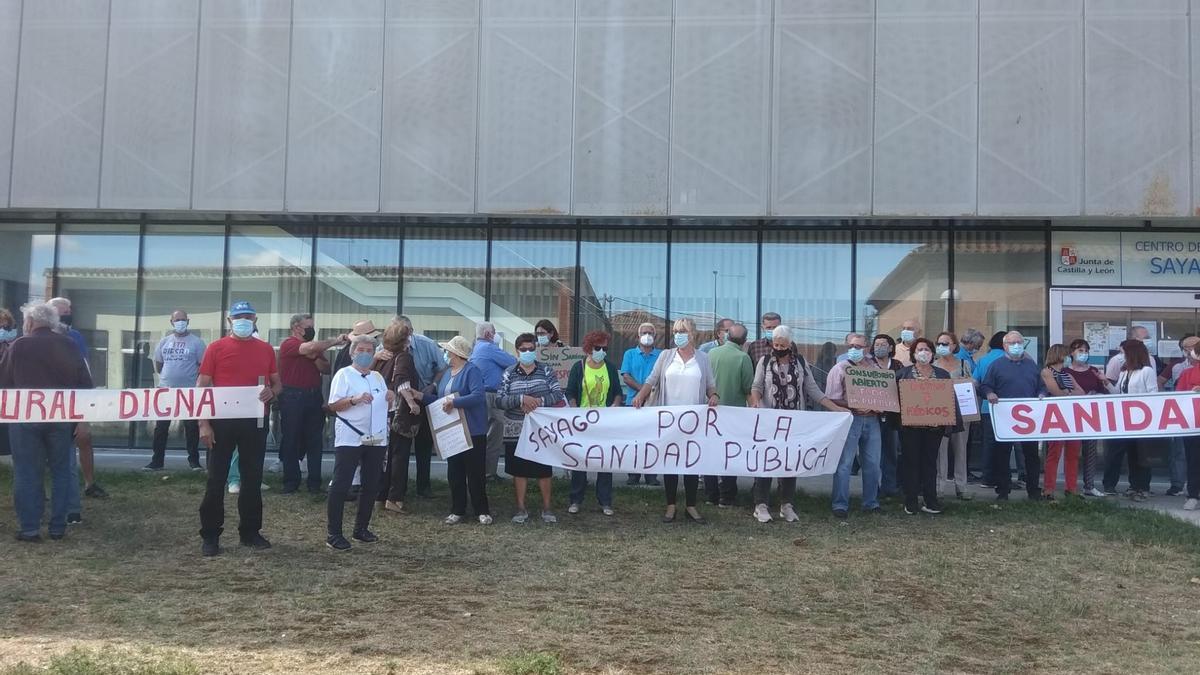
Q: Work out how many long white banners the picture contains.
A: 3